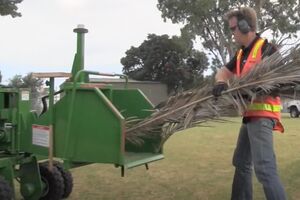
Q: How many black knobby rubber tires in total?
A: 3